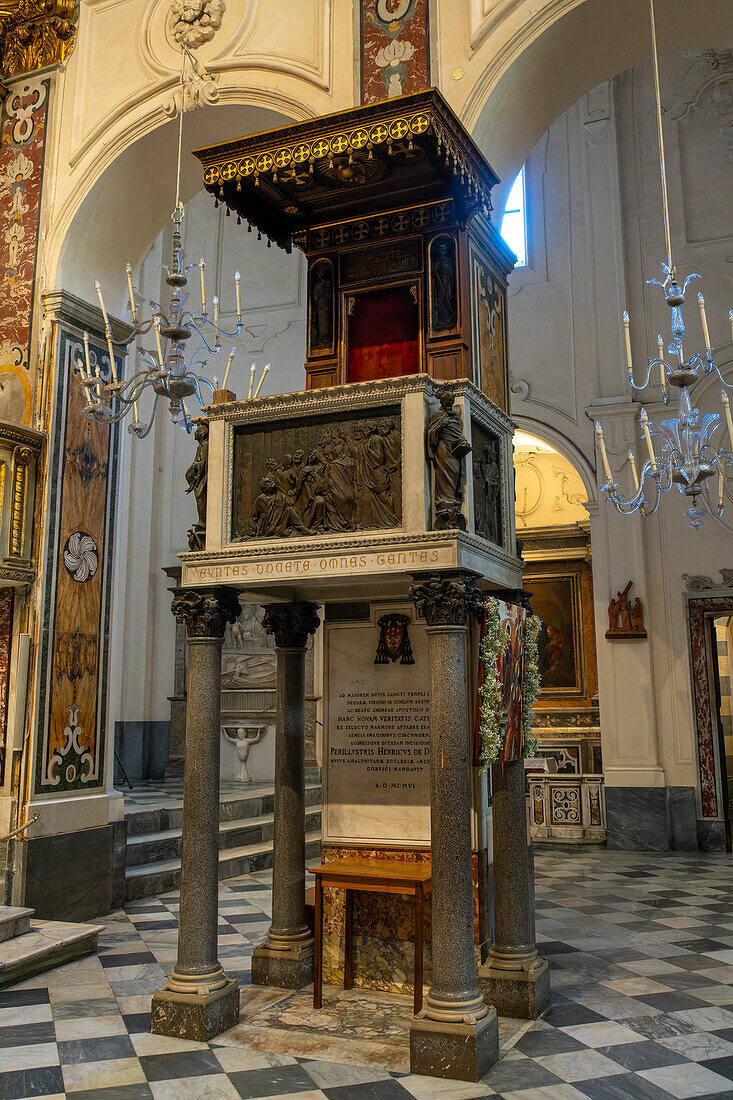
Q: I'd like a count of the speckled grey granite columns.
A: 4